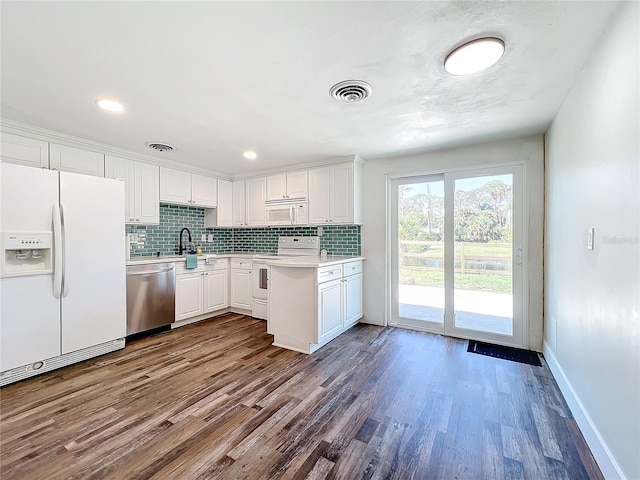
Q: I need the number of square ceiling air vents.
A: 0